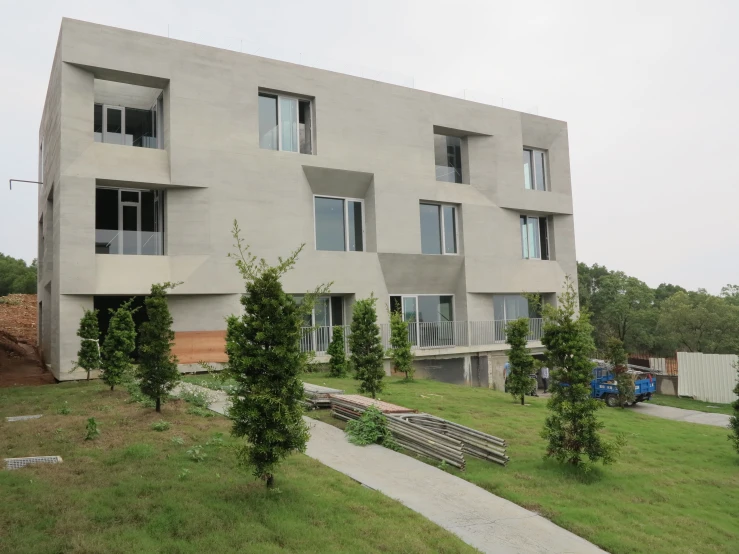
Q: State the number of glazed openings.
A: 11